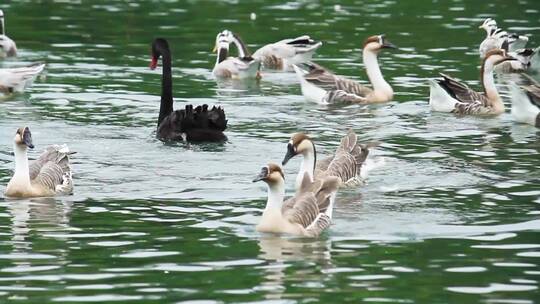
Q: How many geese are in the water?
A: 12